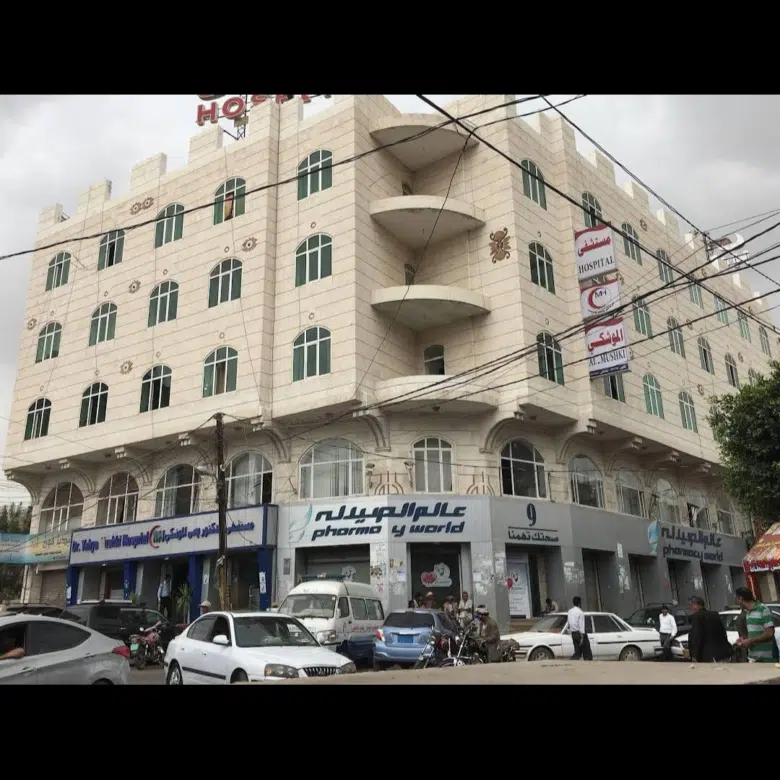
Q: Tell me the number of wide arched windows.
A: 12